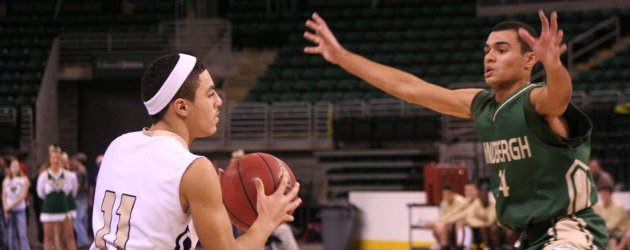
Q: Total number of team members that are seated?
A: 4